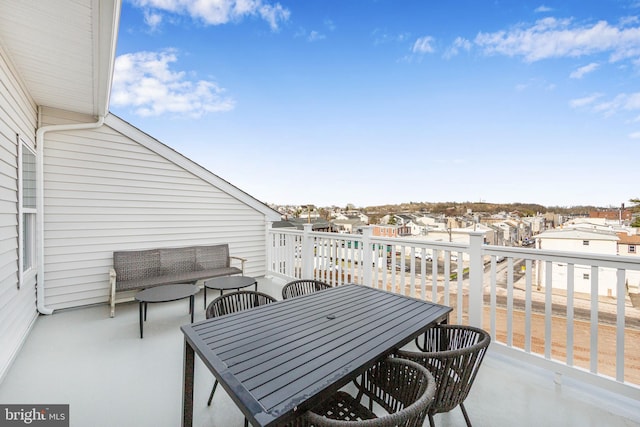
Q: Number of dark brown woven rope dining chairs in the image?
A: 4